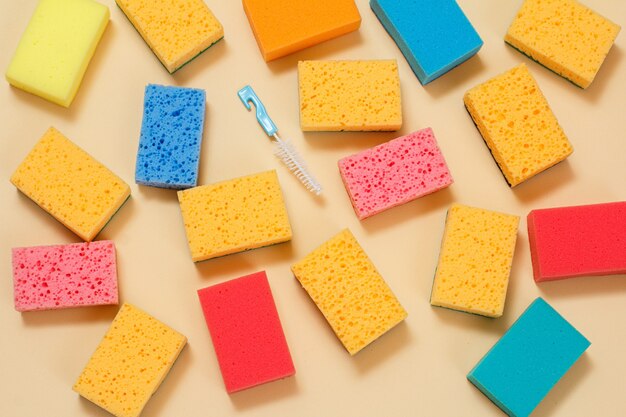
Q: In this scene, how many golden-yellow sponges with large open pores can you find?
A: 9